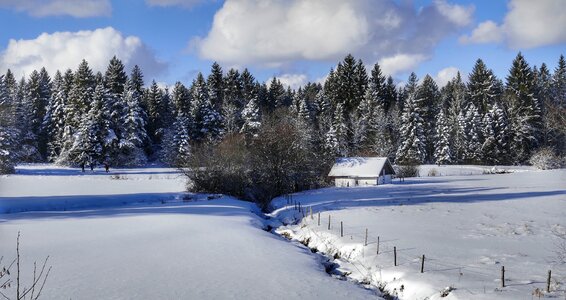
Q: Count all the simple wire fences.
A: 1